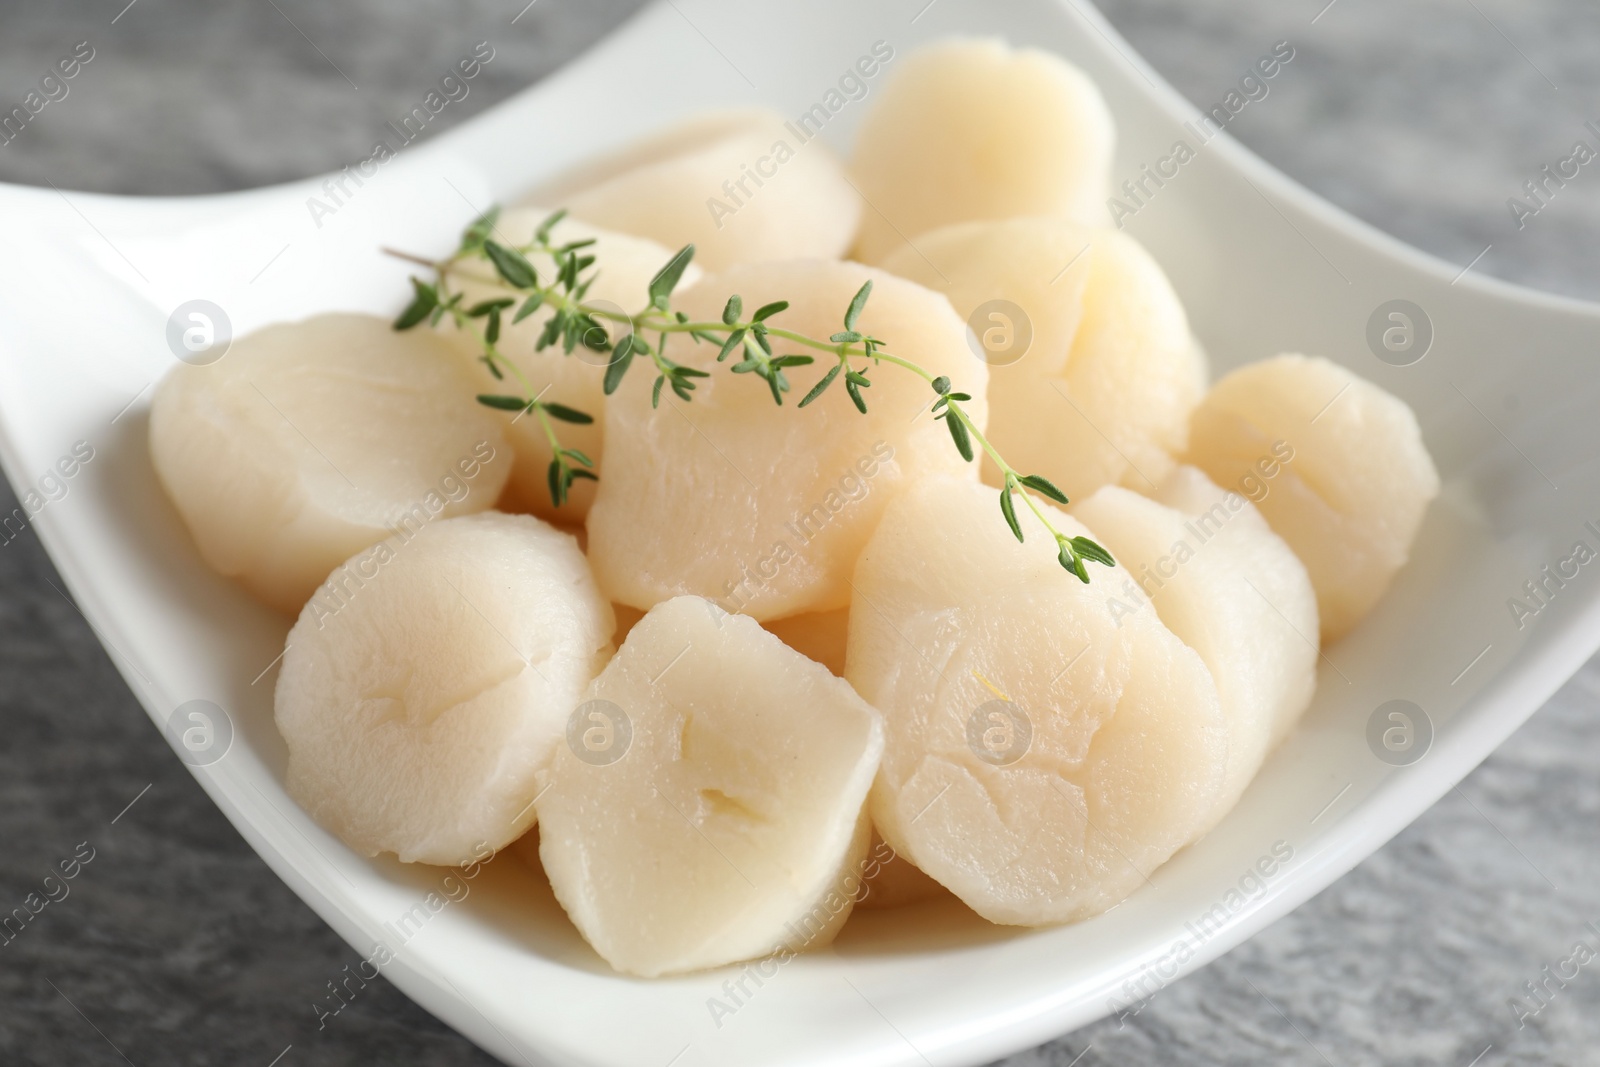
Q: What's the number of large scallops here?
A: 11